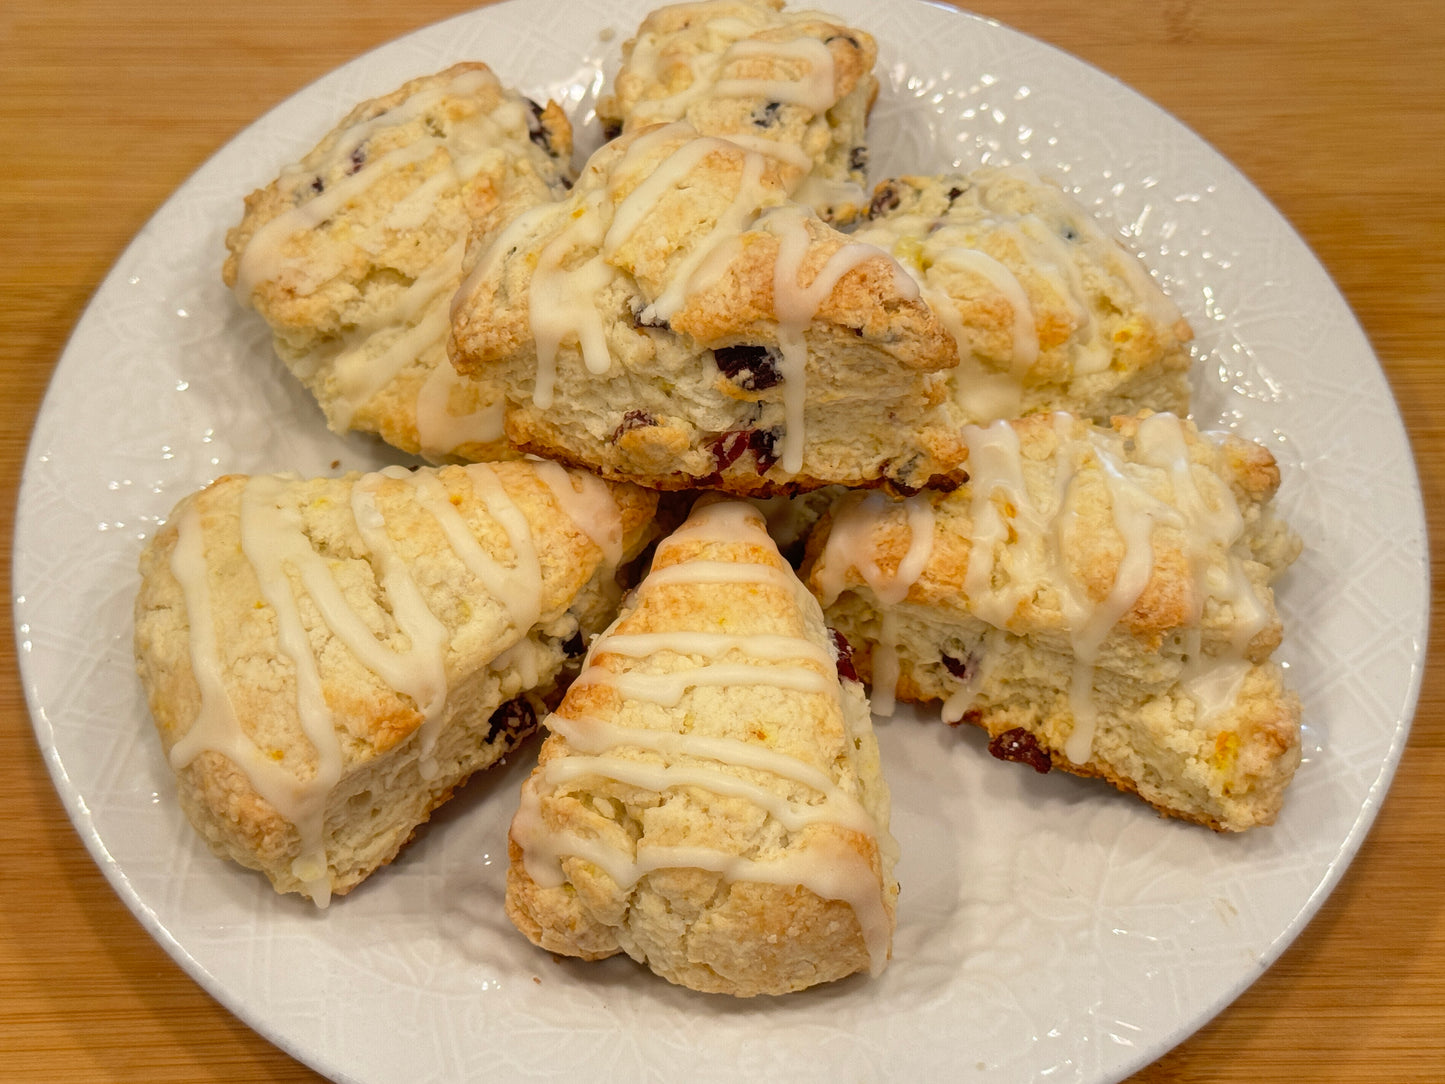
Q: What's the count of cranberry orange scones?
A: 7